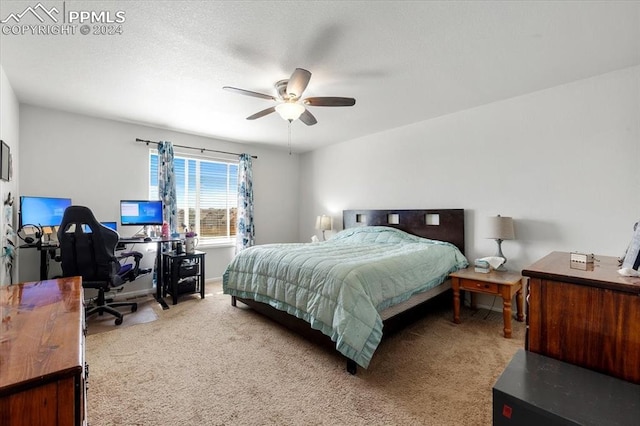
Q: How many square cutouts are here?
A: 3